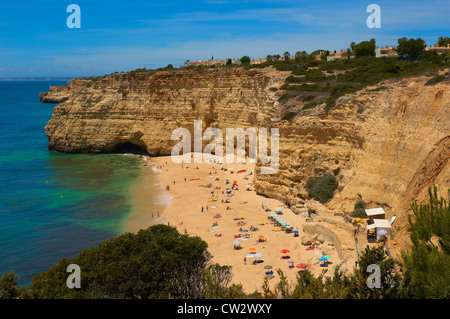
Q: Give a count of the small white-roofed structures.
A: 2